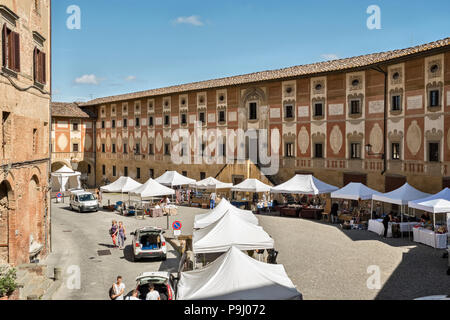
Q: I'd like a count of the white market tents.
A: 13